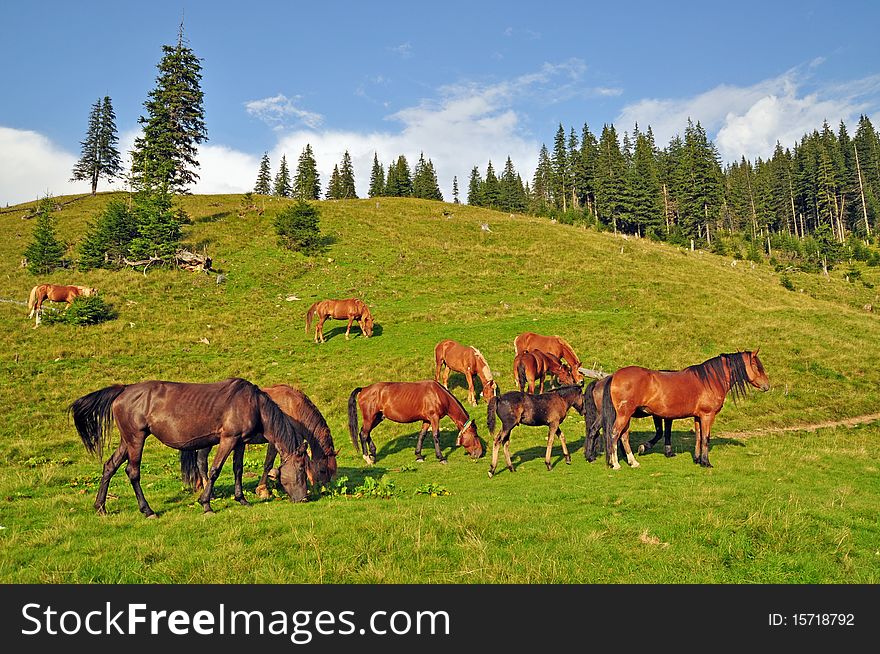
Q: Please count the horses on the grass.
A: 11